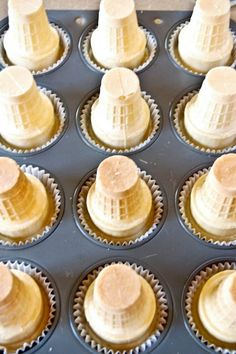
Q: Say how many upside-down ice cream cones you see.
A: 12